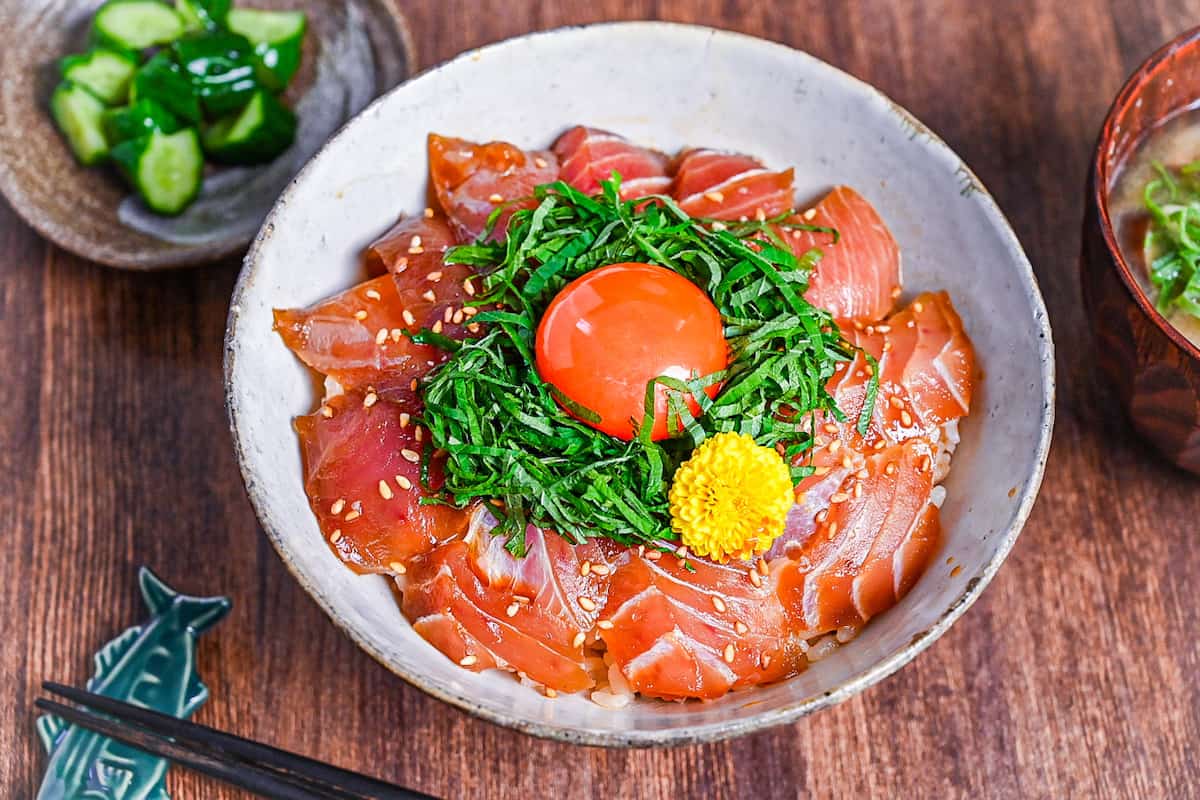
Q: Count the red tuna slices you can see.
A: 11